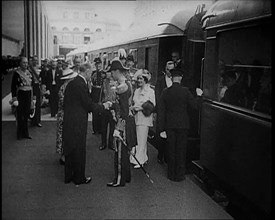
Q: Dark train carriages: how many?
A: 2